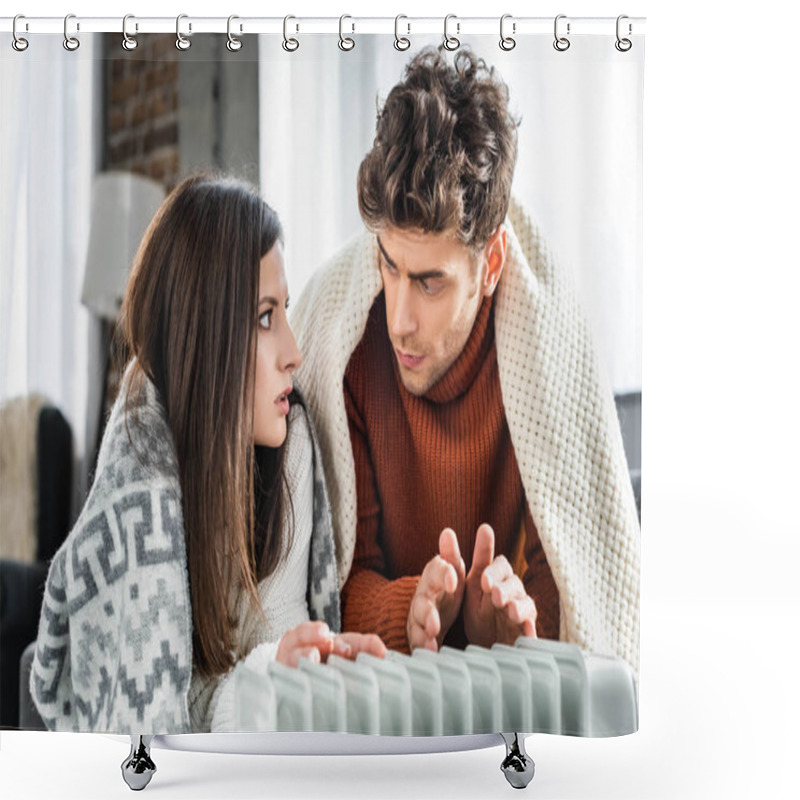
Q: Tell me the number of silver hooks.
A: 12